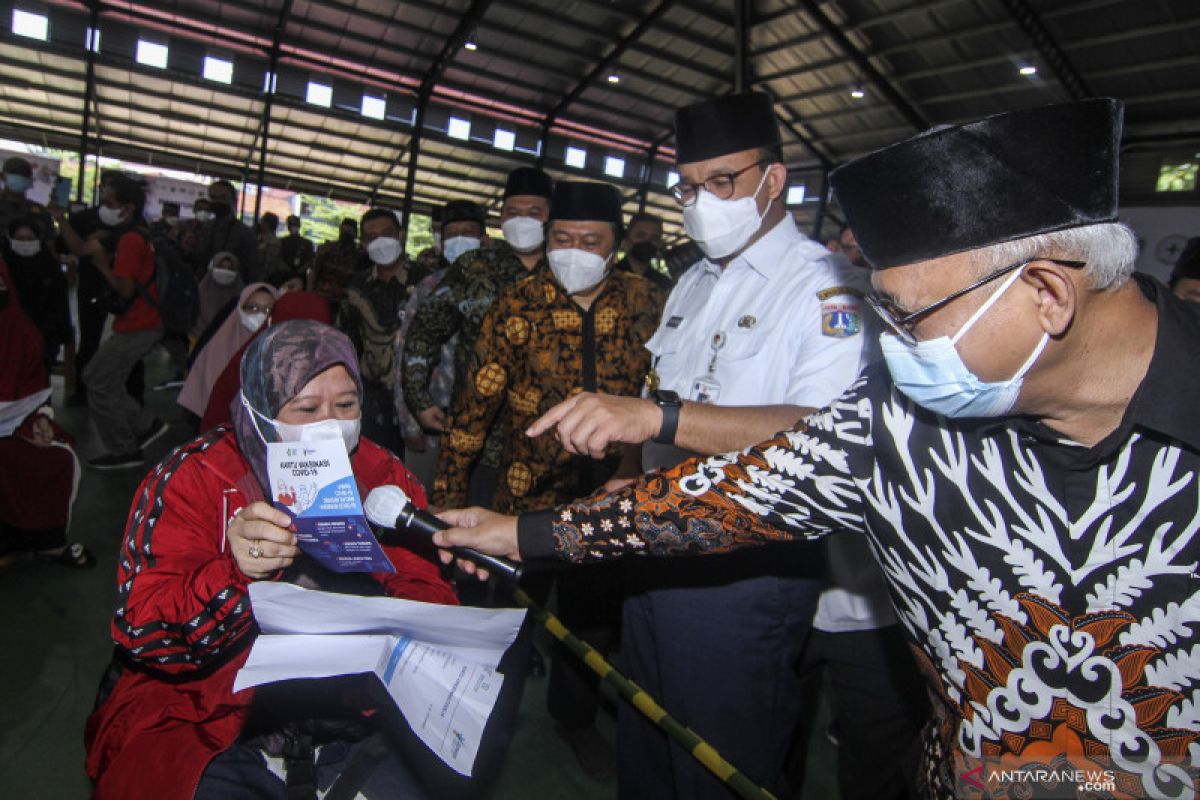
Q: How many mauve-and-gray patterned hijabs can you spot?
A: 1